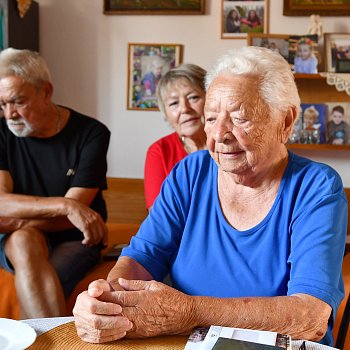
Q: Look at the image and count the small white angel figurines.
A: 1